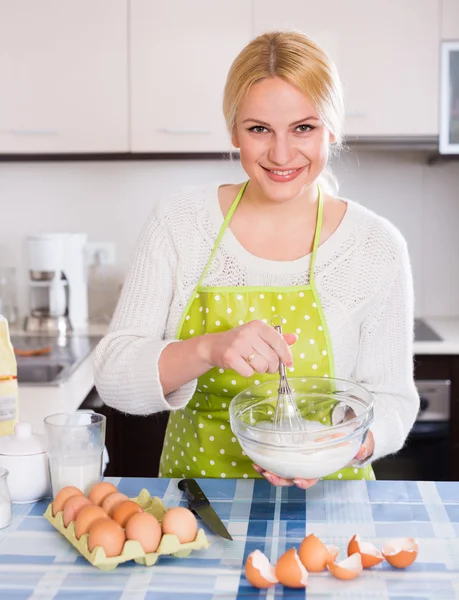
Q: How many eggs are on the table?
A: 9